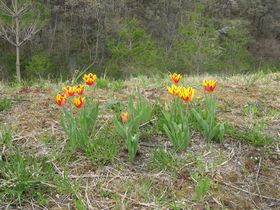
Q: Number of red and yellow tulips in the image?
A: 10